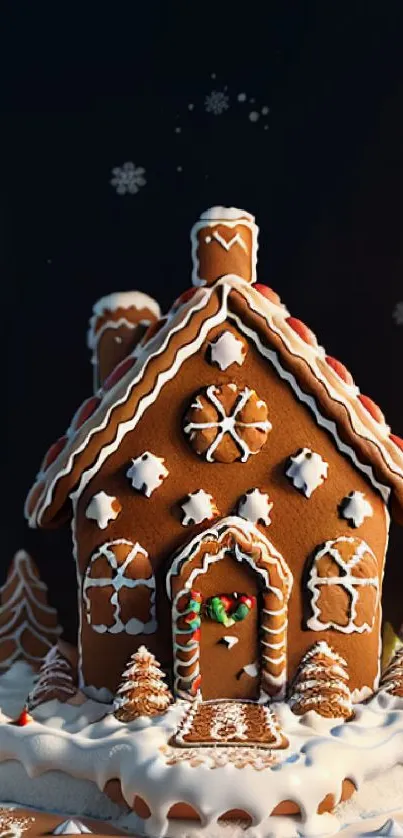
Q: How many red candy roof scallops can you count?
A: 11